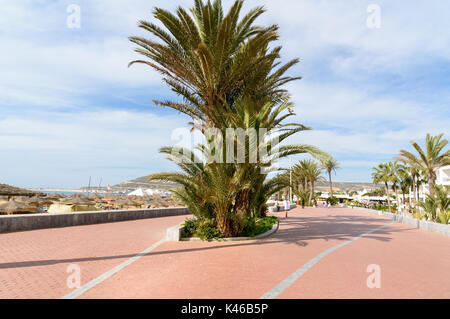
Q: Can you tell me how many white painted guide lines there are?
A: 2